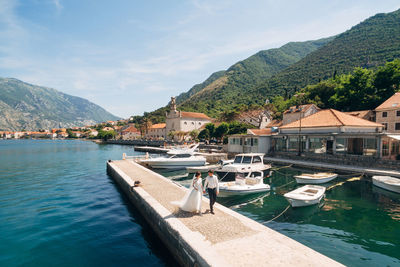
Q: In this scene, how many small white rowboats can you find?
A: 3